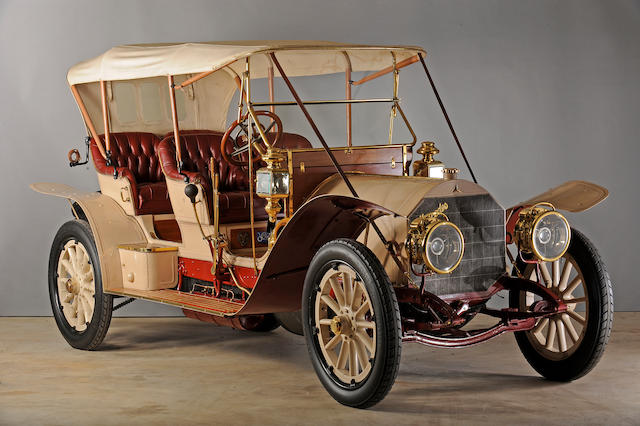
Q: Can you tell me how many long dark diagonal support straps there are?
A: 2